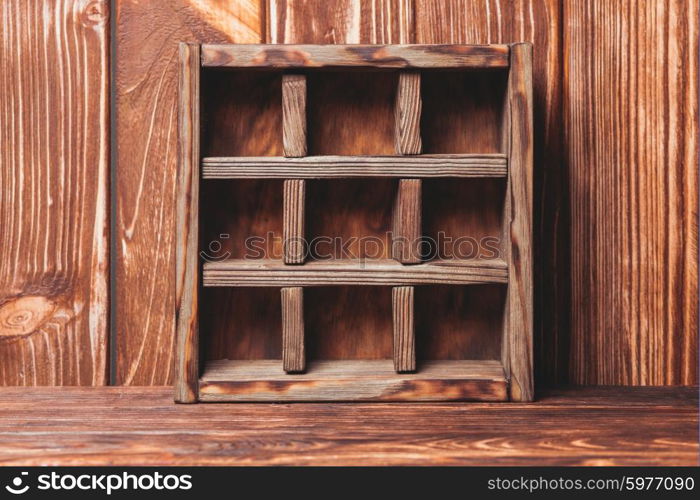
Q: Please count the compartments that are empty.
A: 9